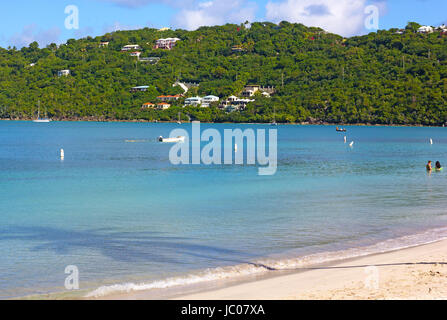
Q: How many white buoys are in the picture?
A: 5